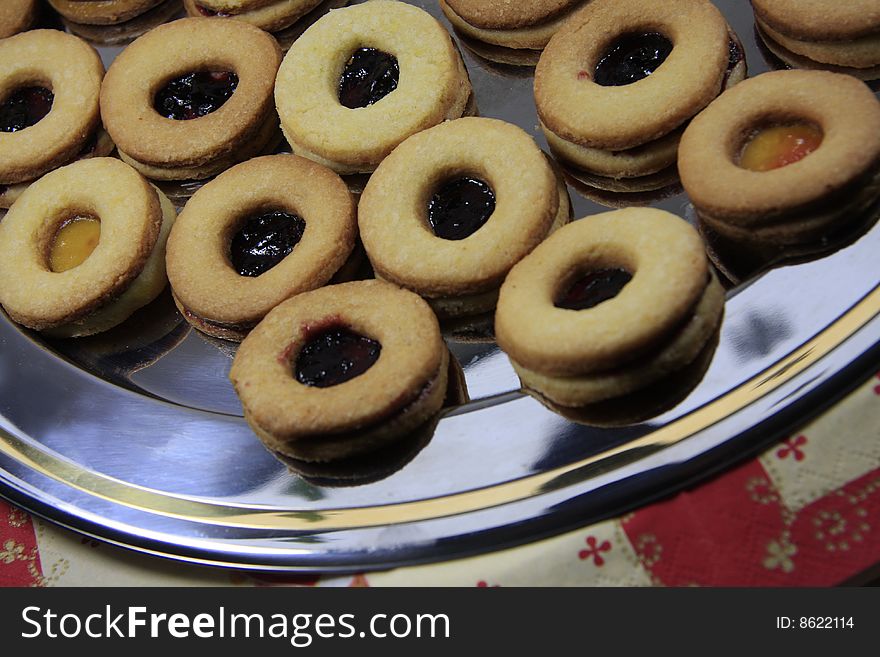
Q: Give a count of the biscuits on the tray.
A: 15